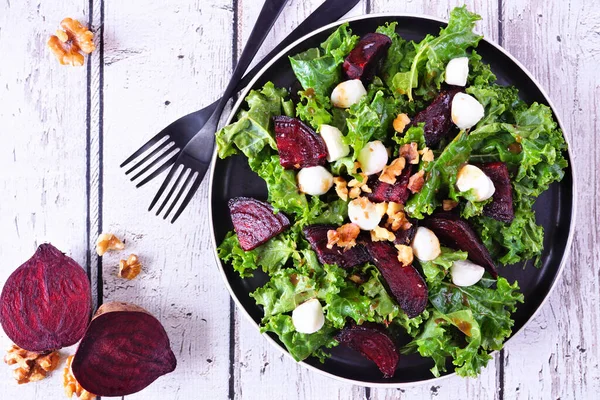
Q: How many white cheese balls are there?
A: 11